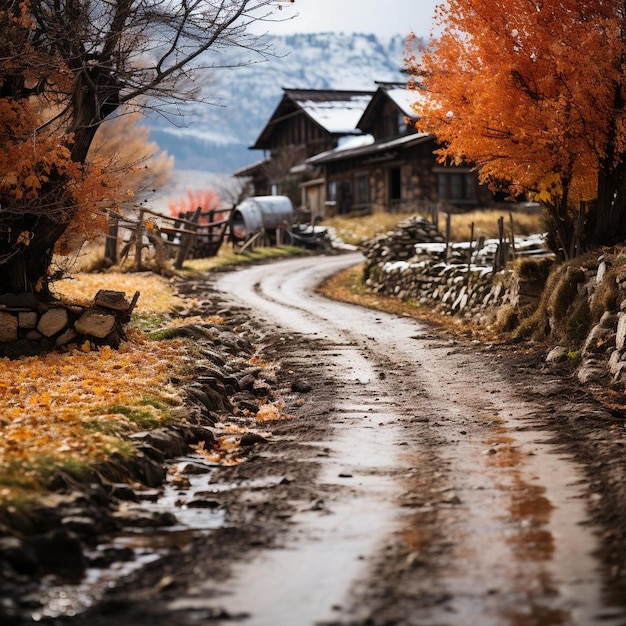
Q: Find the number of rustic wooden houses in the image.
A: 2